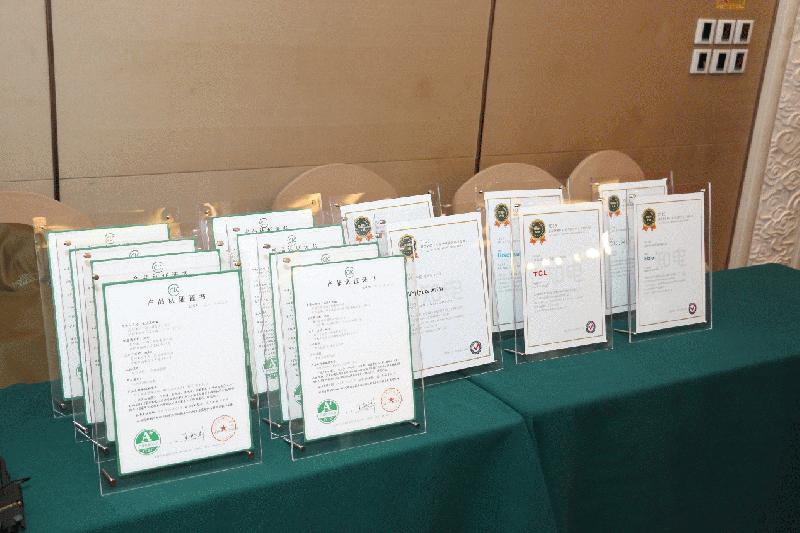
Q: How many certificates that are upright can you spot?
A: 14